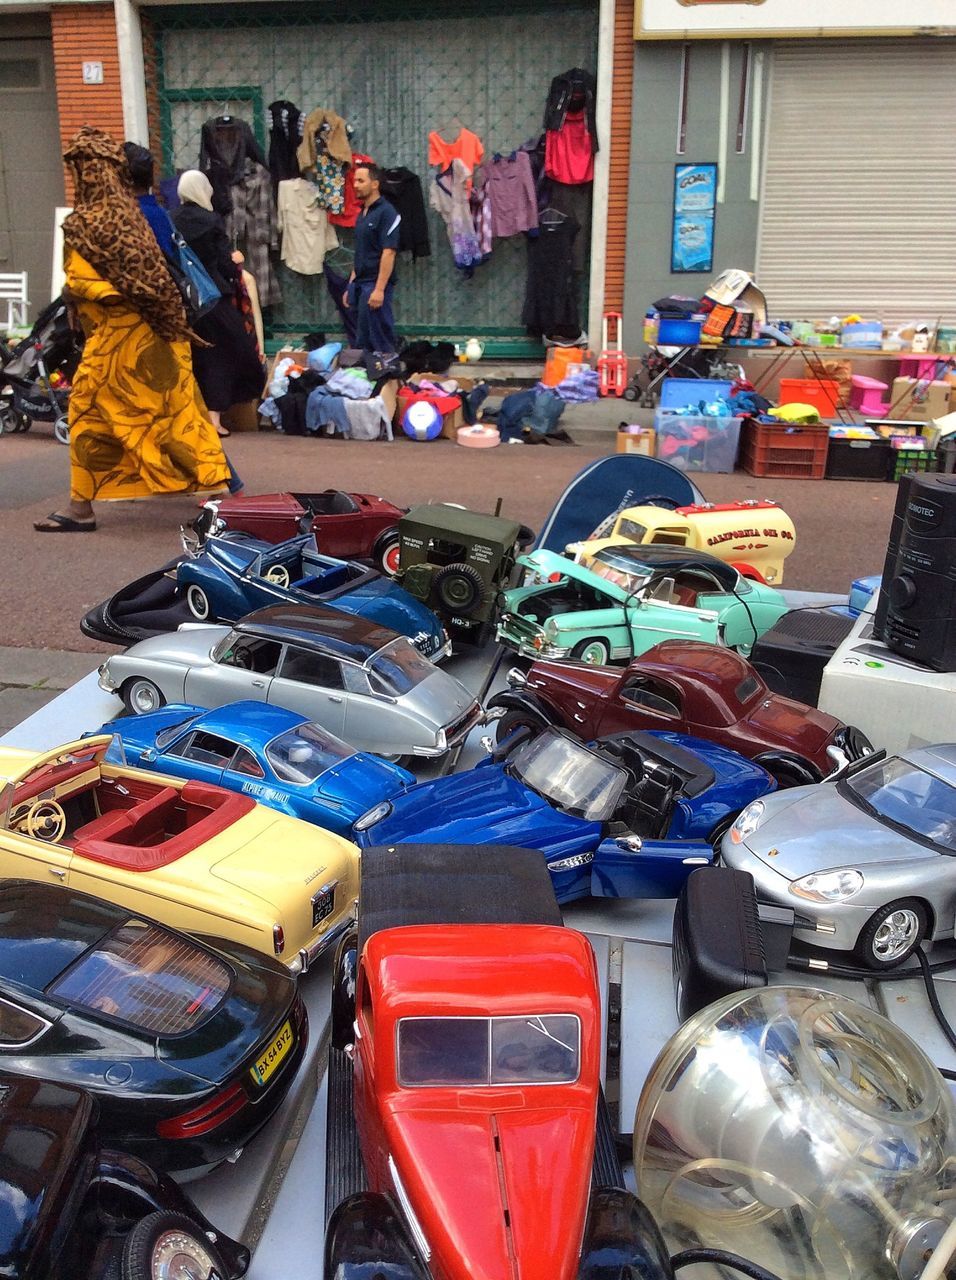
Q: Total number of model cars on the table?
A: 14